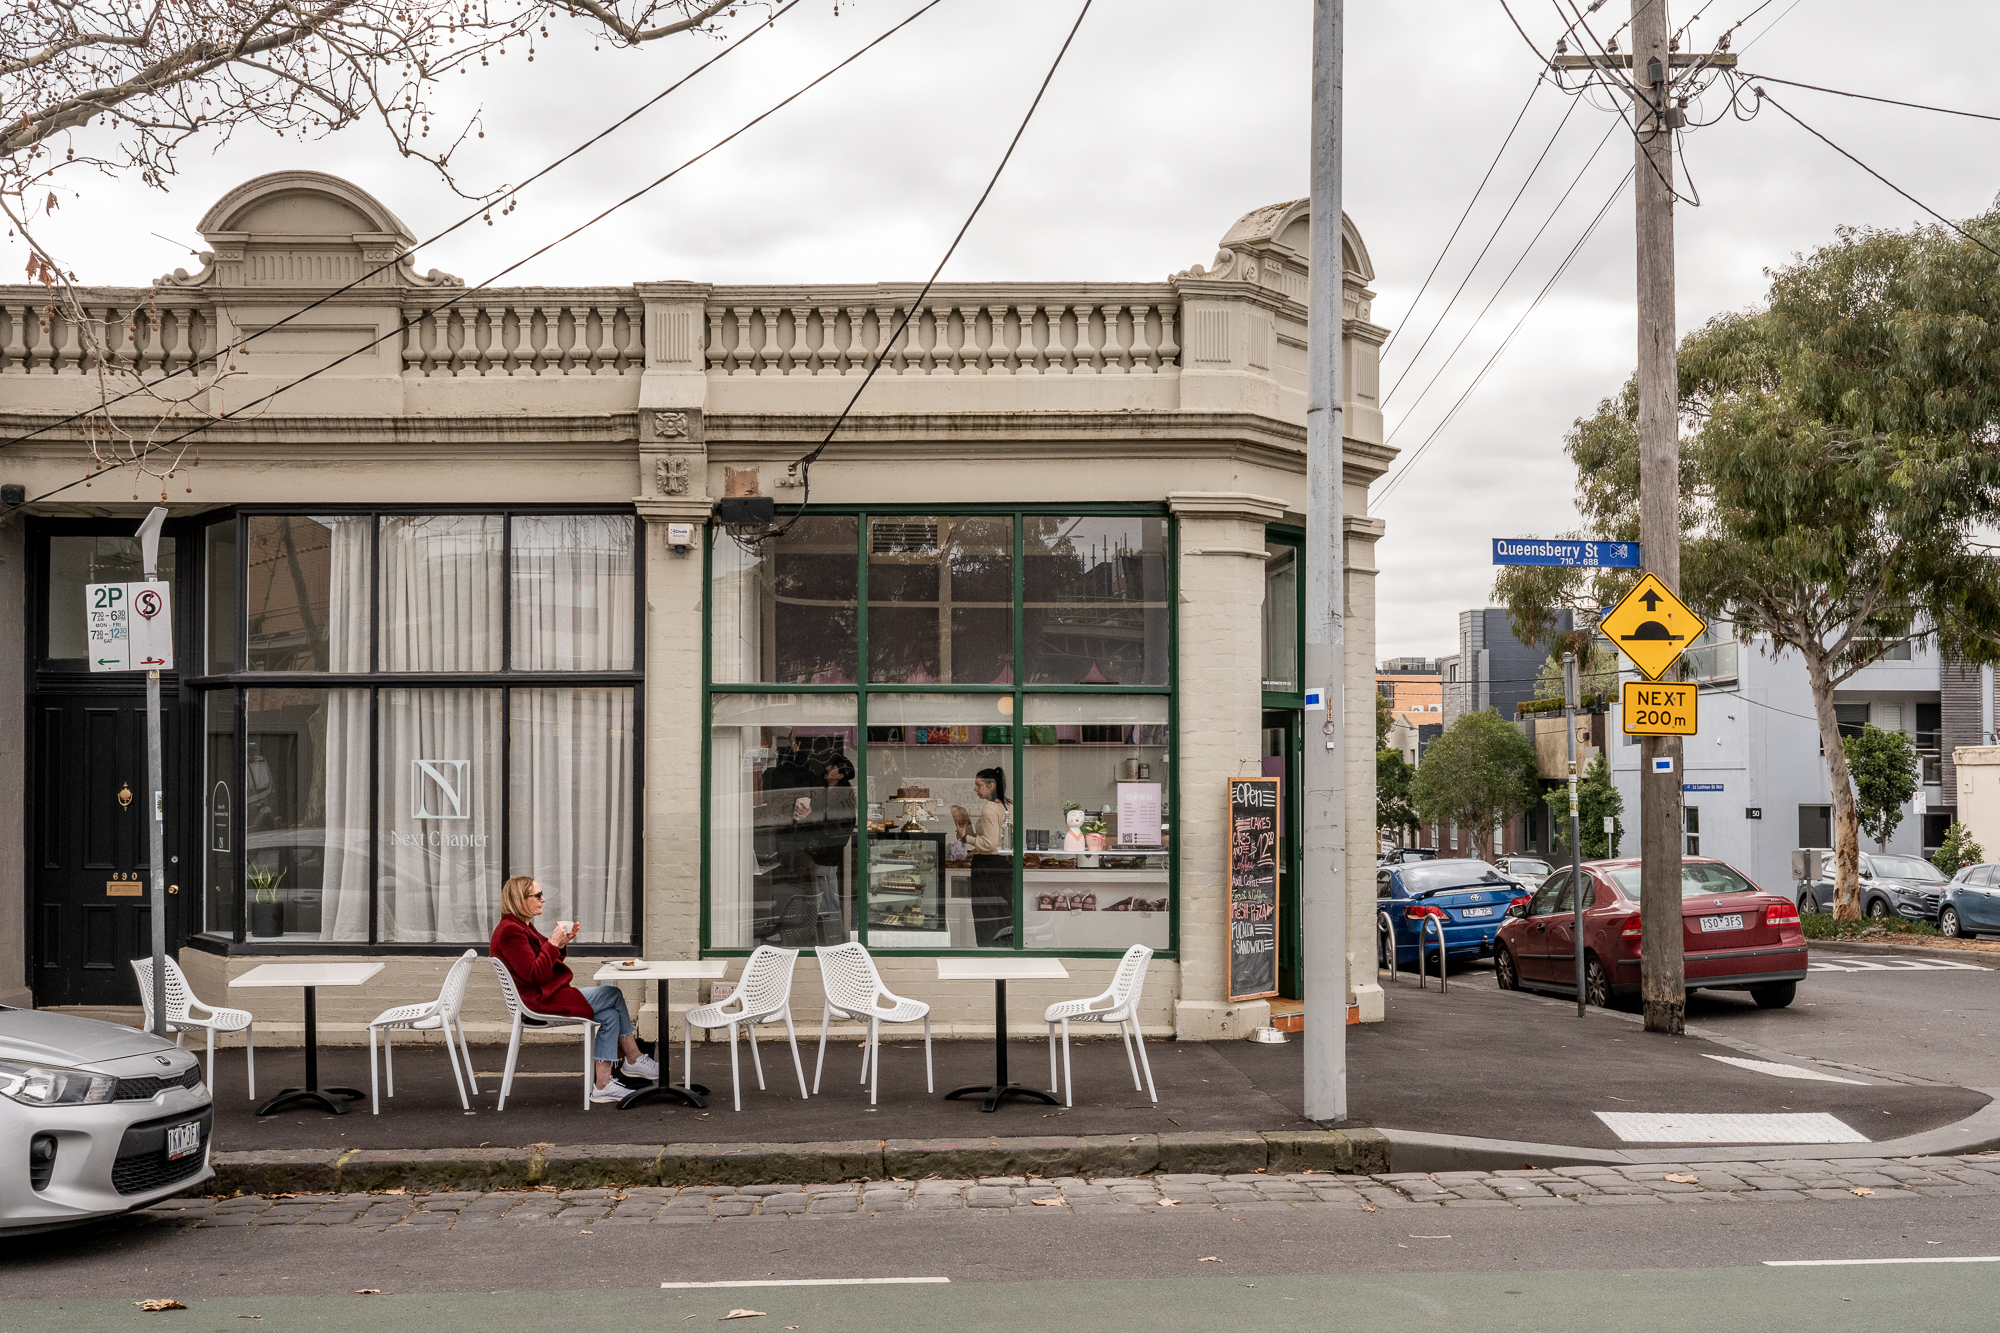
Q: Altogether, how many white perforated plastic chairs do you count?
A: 6